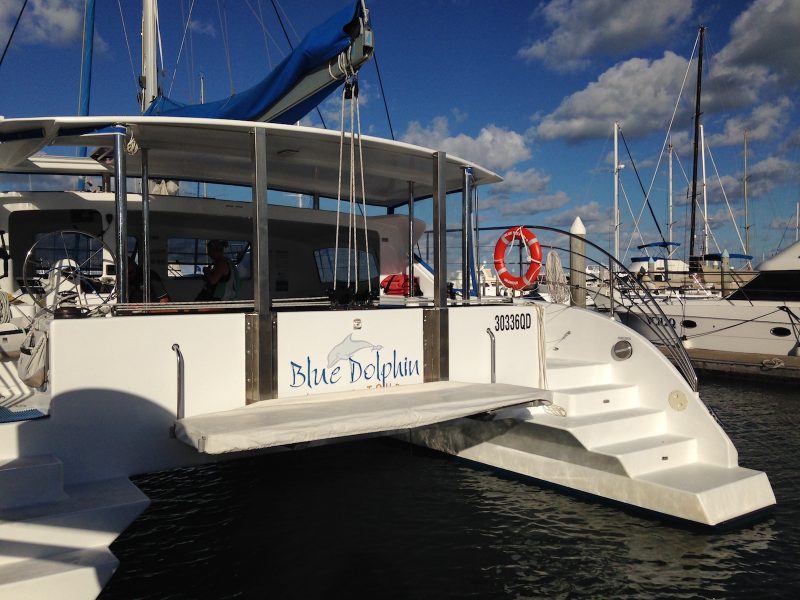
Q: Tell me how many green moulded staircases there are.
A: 0